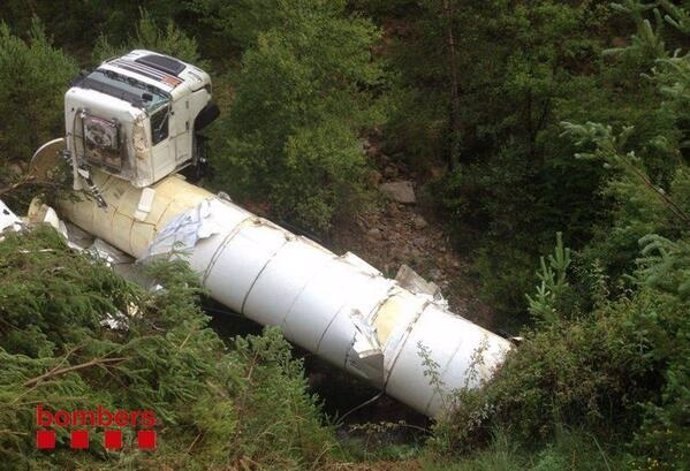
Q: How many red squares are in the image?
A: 4